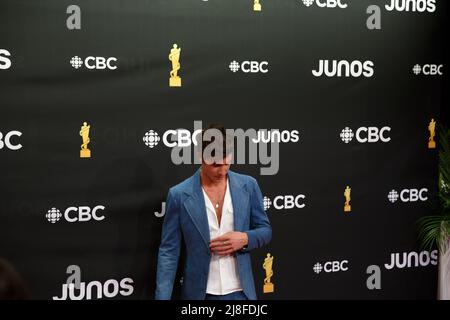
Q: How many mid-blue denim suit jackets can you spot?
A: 1